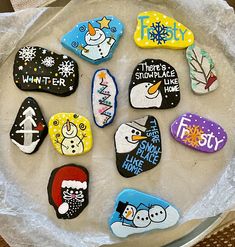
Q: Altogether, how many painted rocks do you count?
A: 12